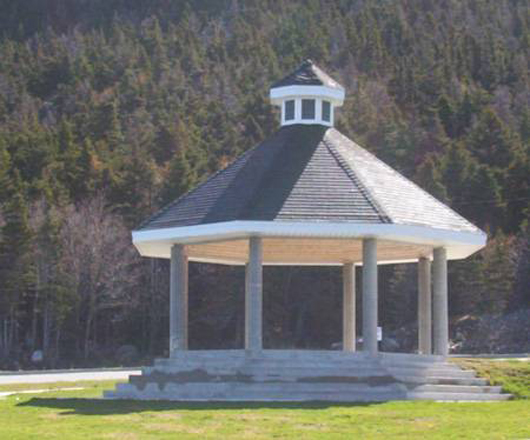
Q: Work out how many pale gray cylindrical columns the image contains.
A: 6